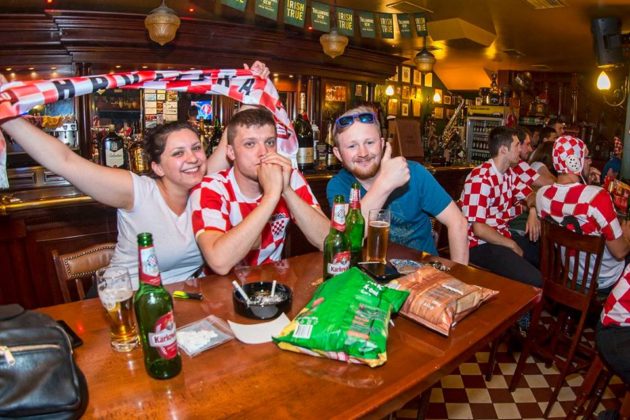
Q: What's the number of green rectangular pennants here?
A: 9